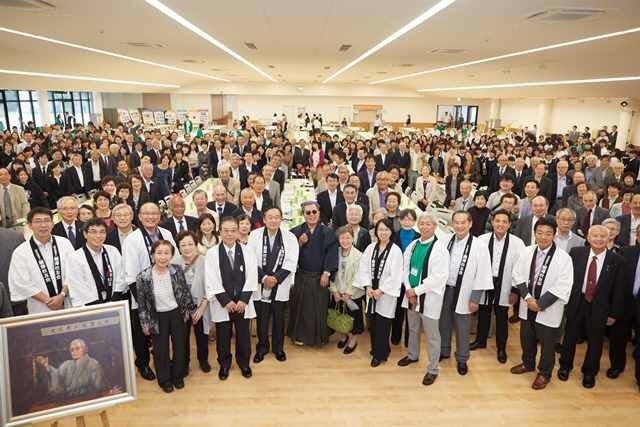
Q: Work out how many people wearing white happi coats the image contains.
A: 10